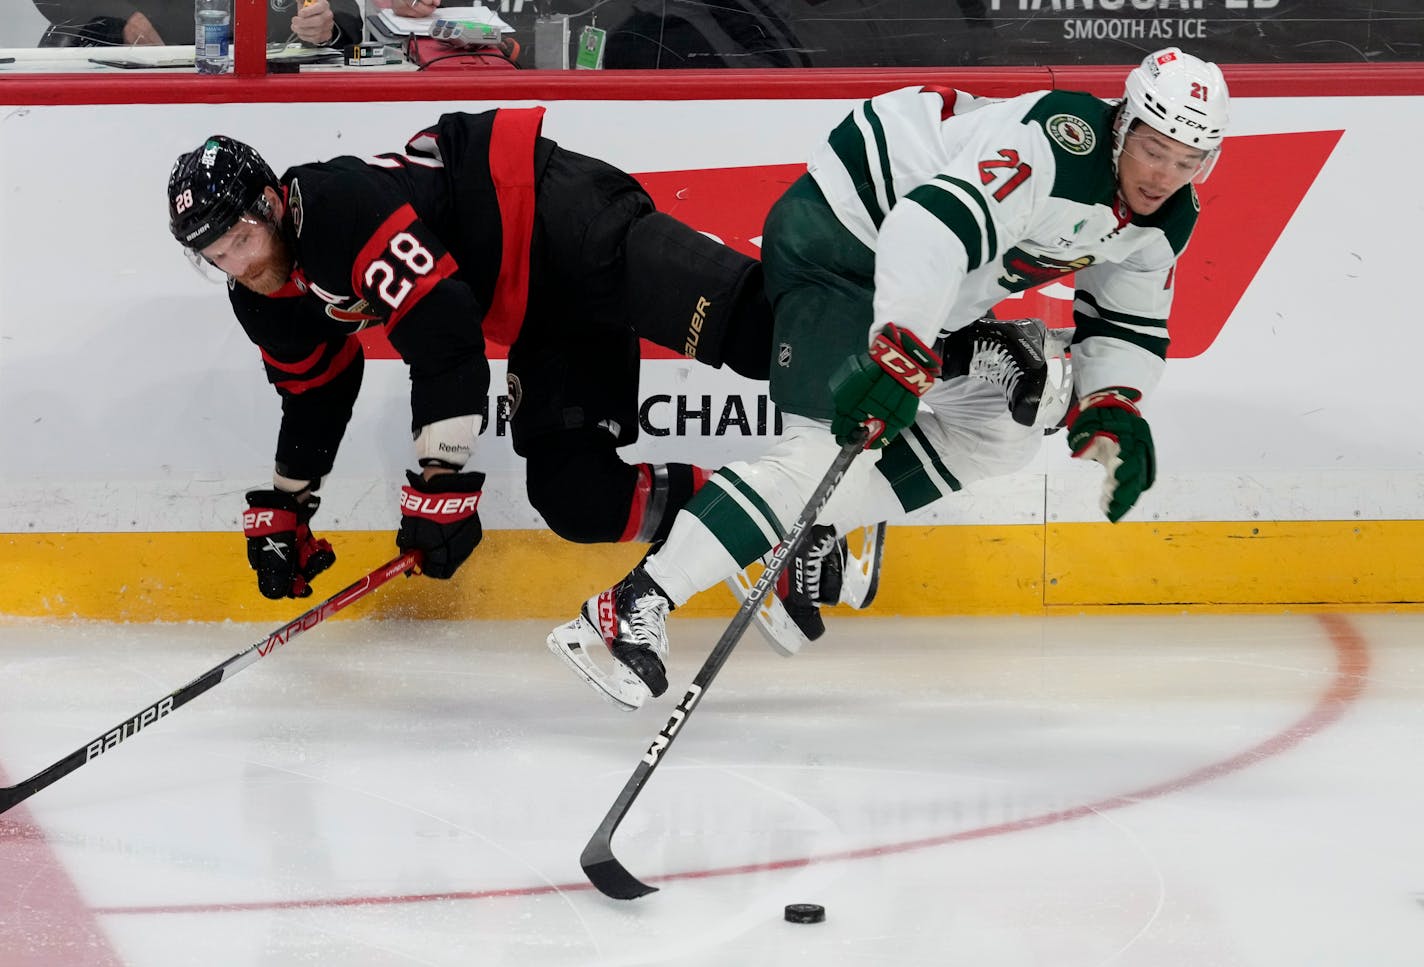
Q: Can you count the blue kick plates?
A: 0